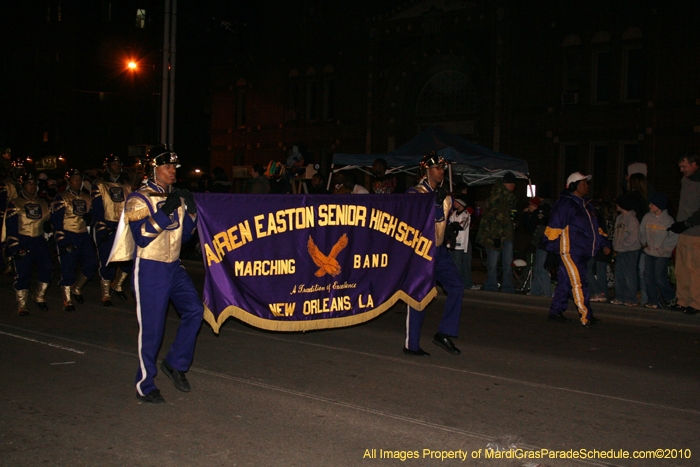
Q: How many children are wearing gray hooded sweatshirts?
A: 2